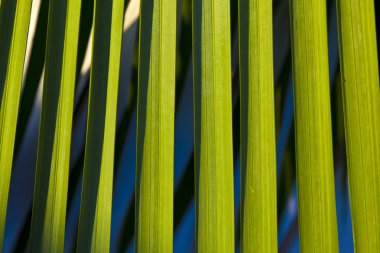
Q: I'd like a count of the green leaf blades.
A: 8